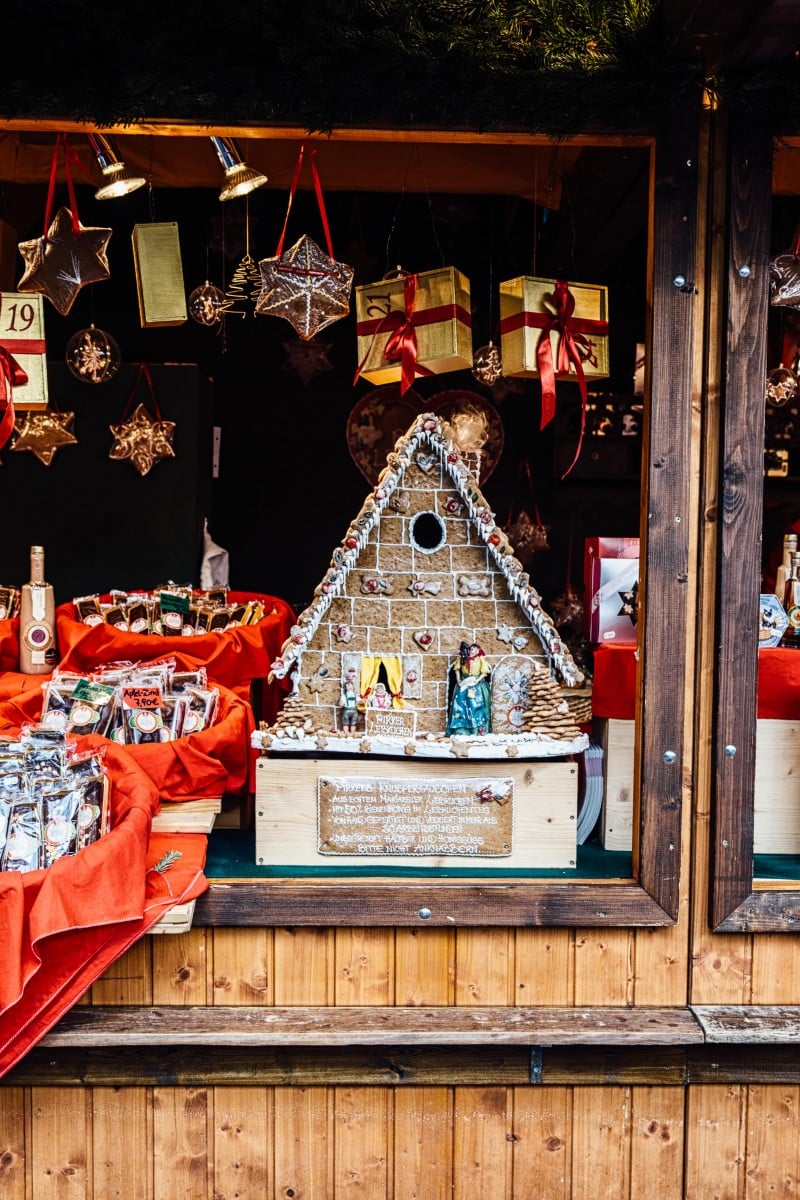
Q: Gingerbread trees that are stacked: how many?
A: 2